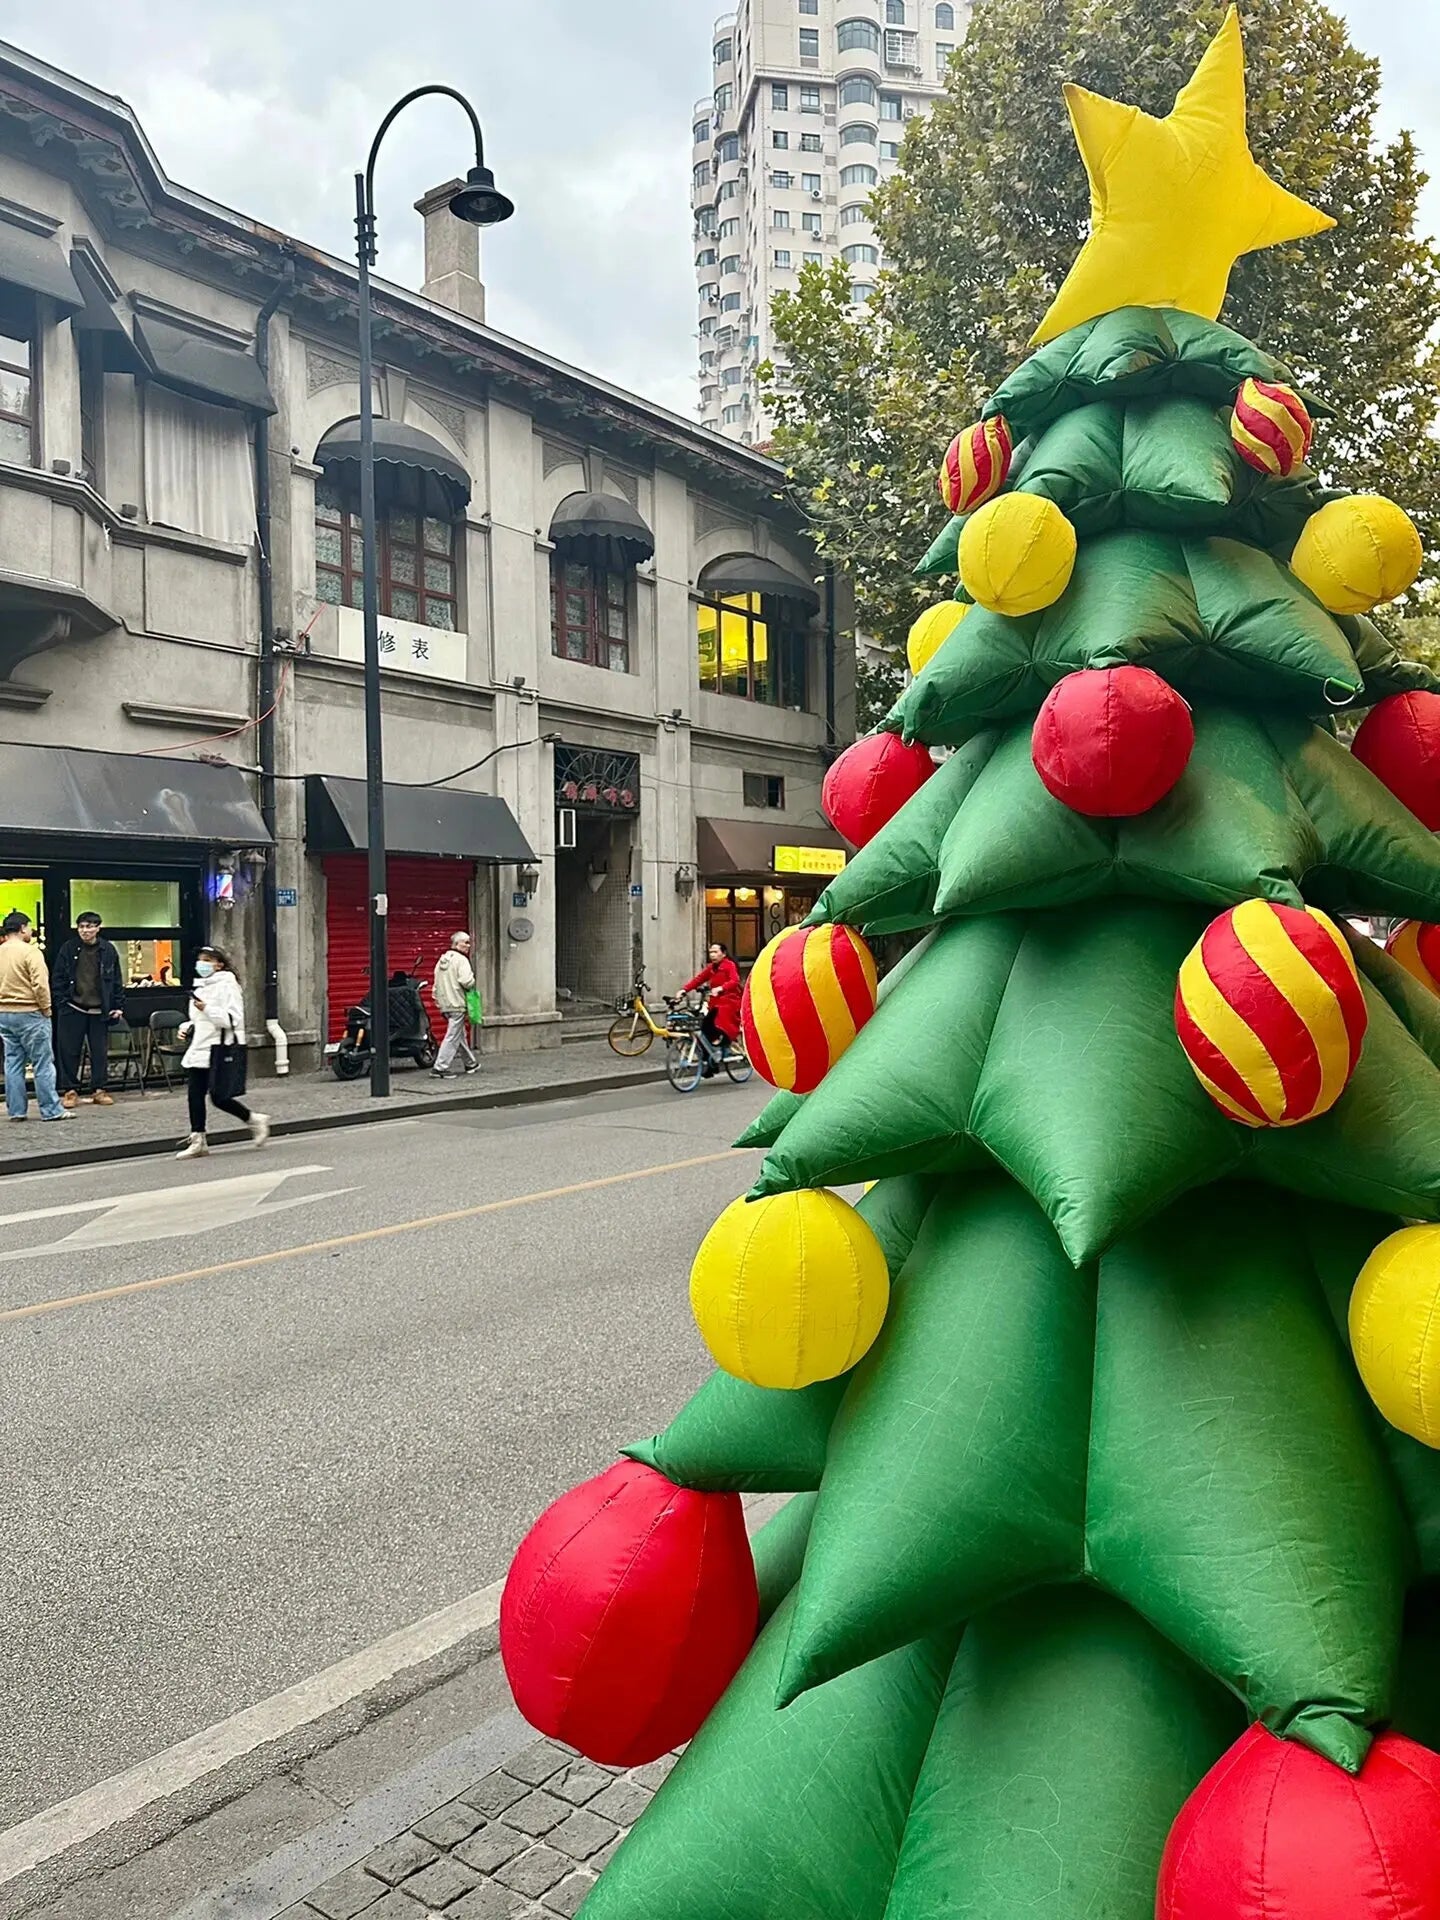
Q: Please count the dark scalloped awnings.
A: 3